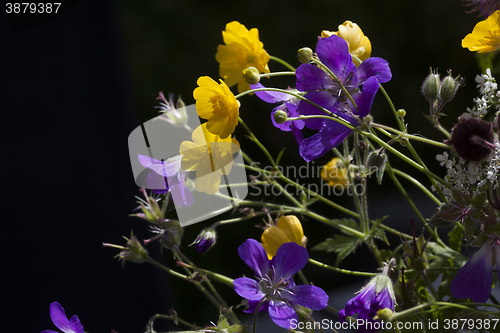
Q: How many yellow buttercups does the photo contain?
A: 7